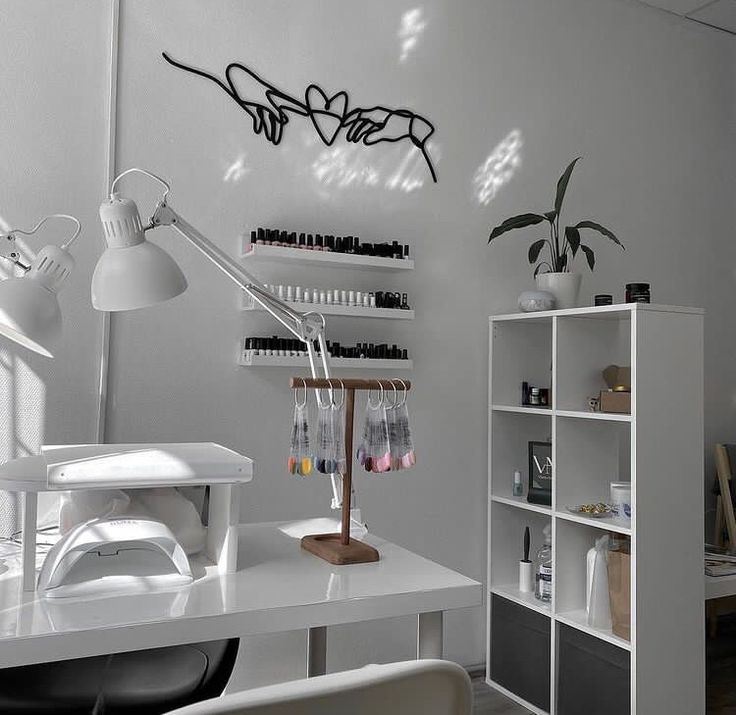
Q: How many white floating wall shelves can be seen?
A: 3